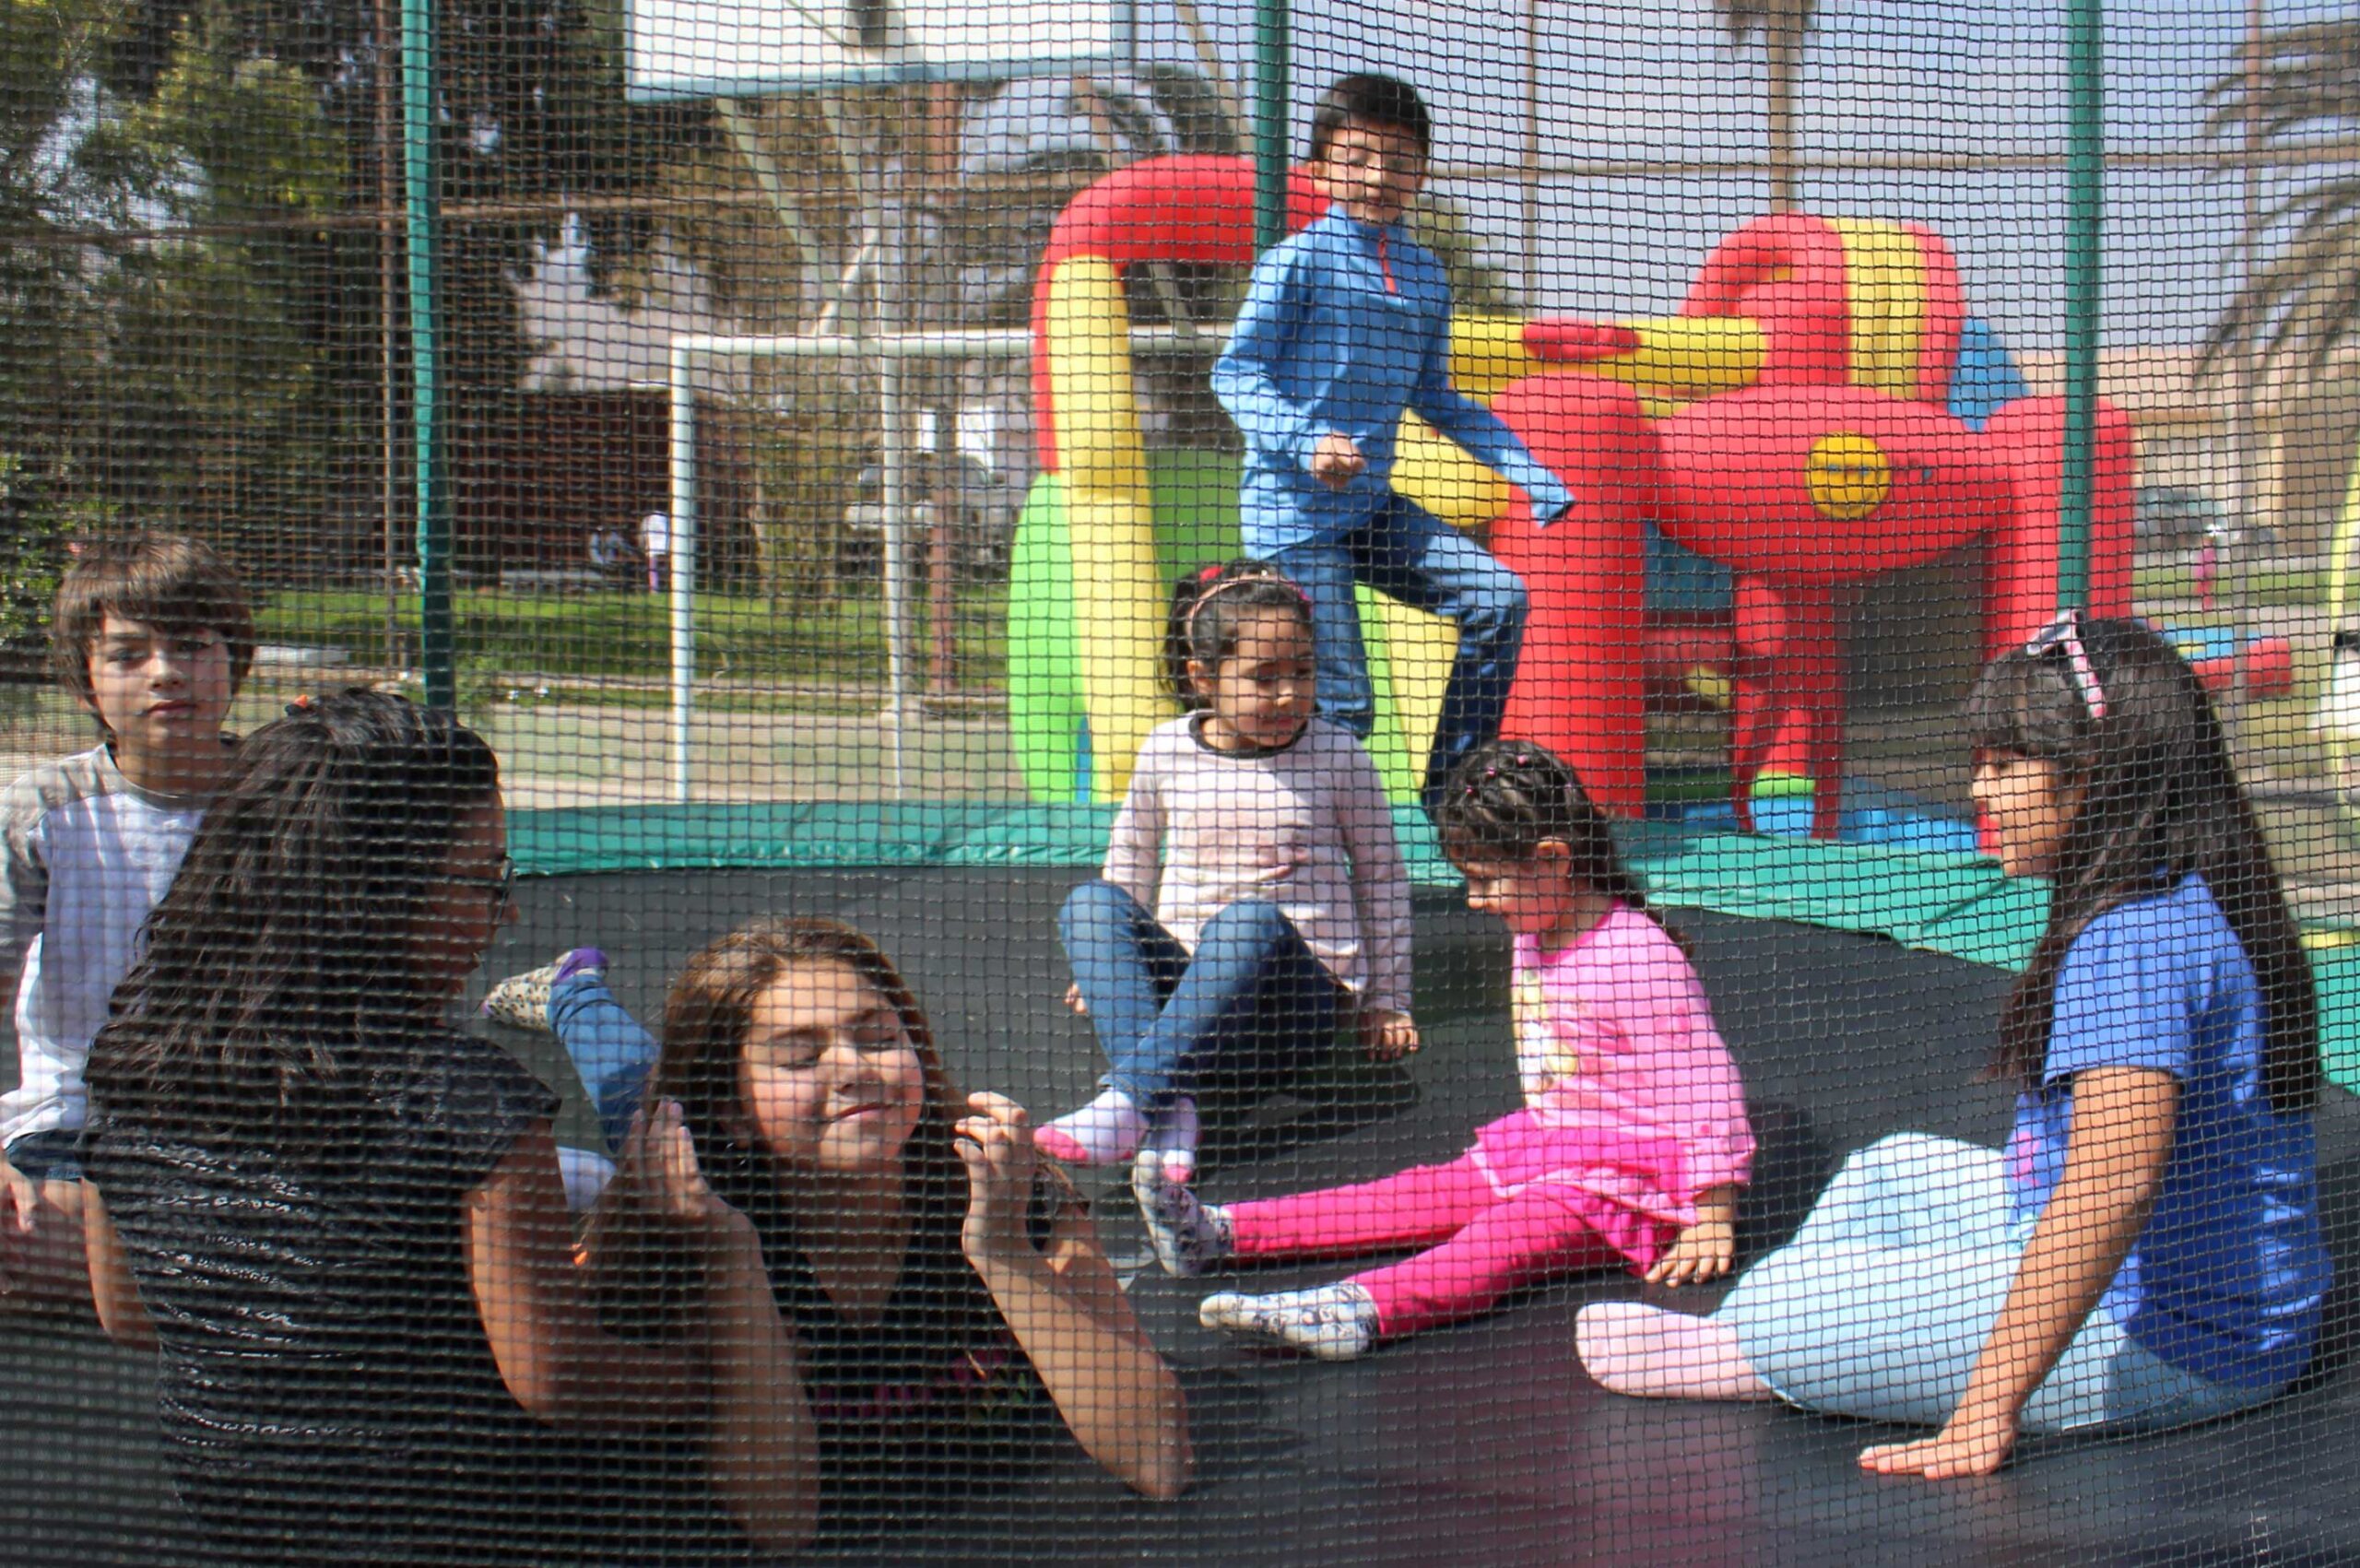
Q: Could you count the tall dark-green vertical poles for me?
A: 3